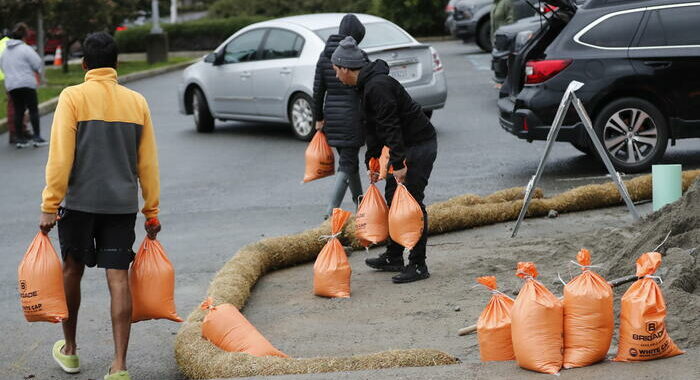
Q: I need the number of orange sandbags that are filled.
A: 11